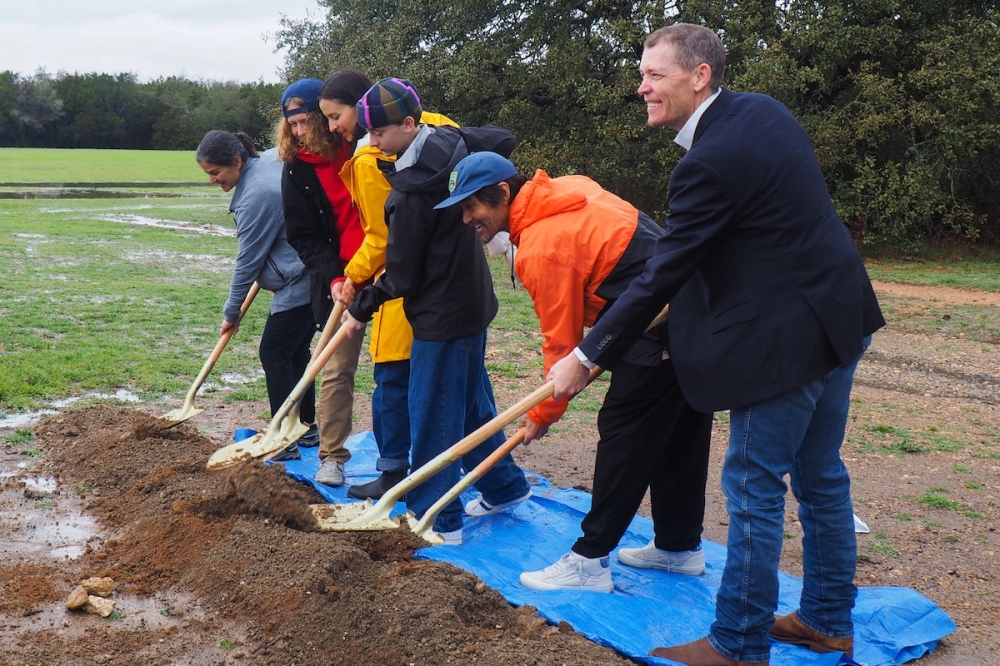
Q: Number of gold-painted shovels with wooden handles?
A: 5